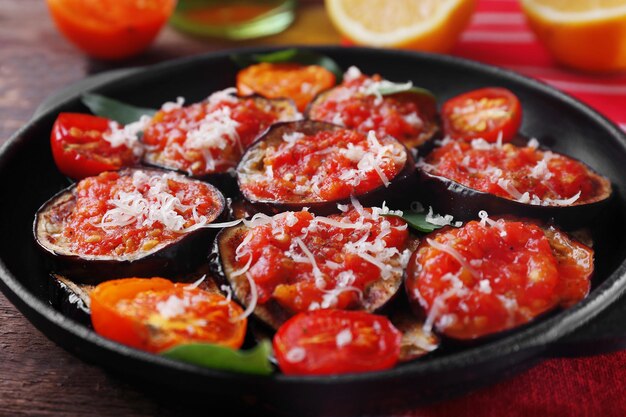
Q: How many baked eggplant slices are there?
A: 7